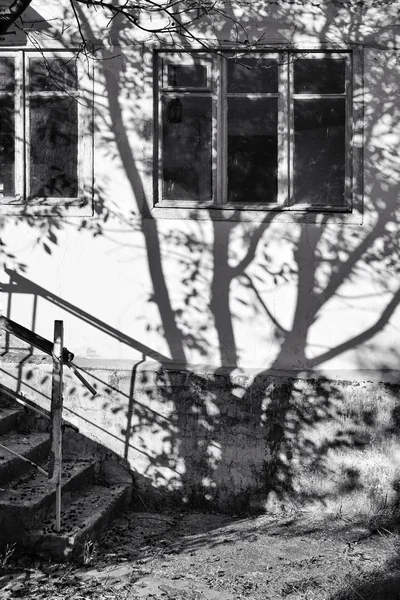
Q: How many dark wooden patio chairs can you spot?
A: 0